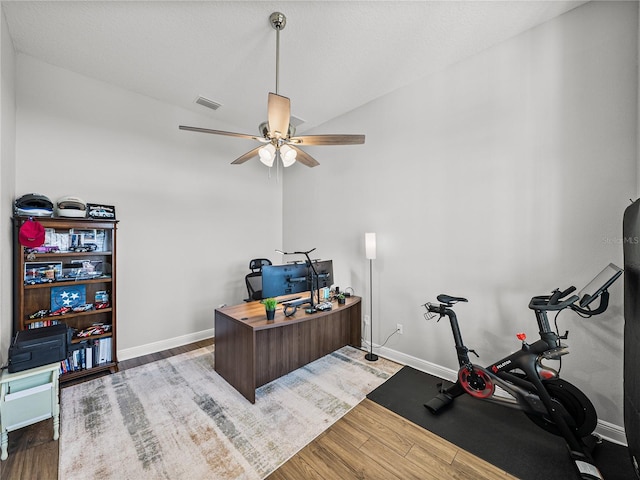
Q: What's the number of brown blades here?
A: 5